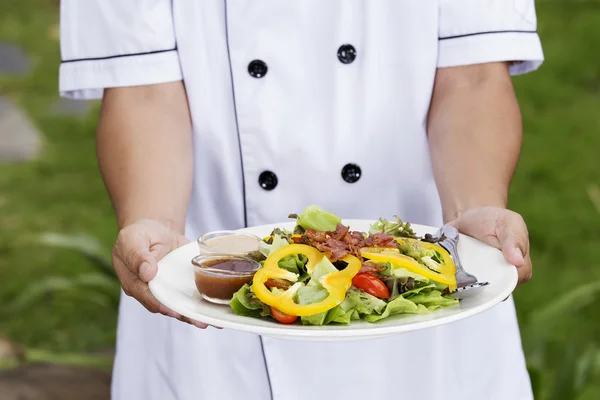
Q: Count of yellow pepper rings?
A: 2